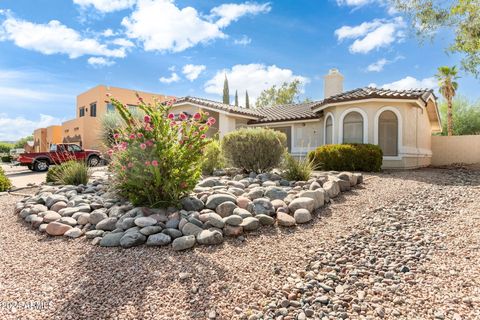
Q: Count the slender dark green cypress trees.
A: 3